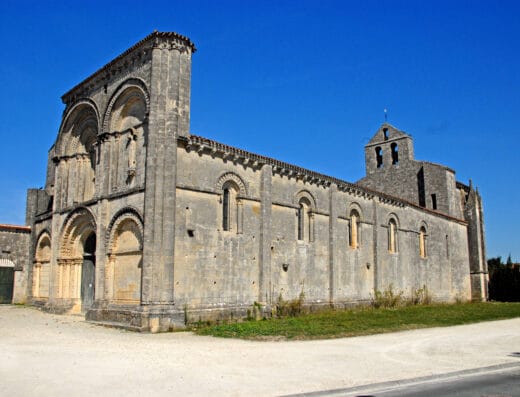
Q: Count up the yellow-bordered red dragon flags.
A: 0